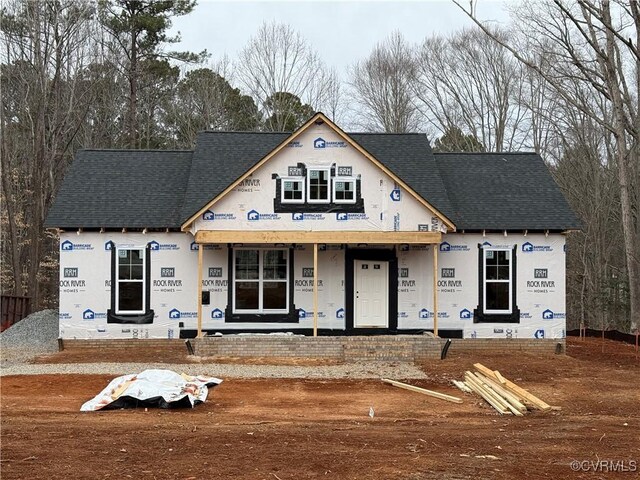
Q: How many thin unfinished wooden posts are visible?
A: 3